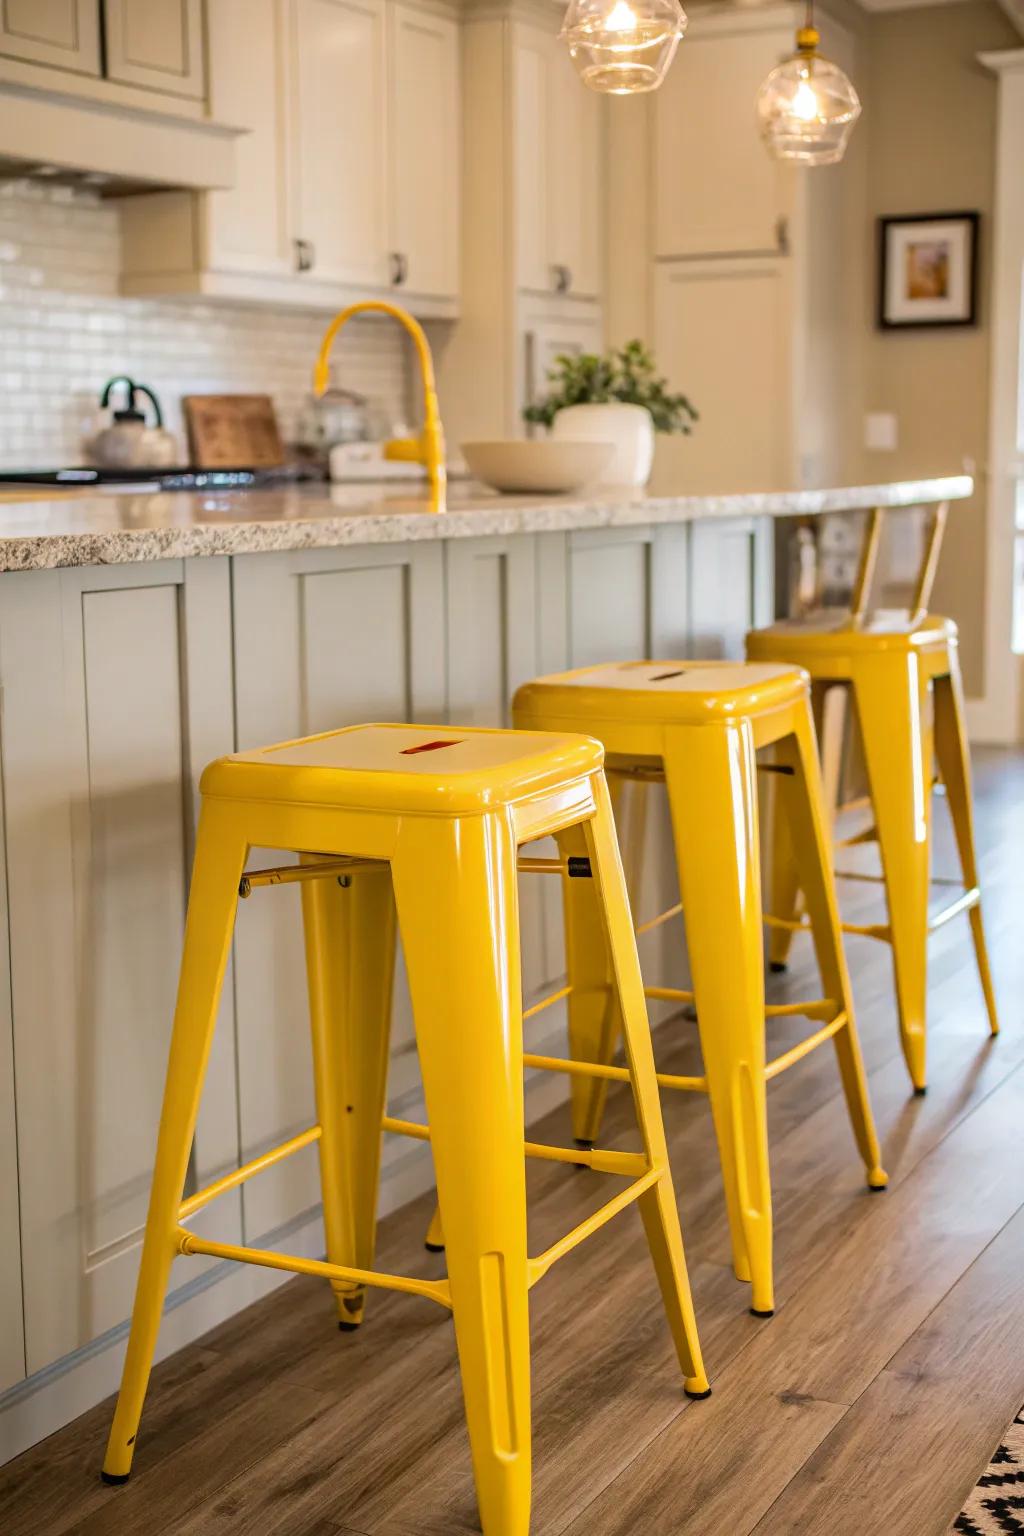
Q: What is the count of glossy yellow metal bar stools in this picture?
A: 3